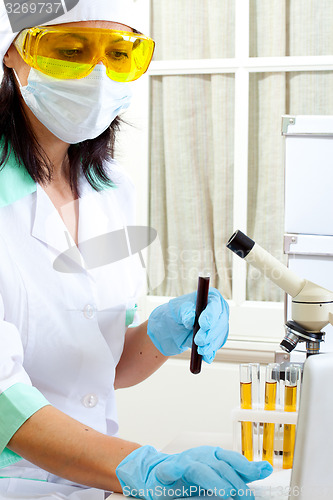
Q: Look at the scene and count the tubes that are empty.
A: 3